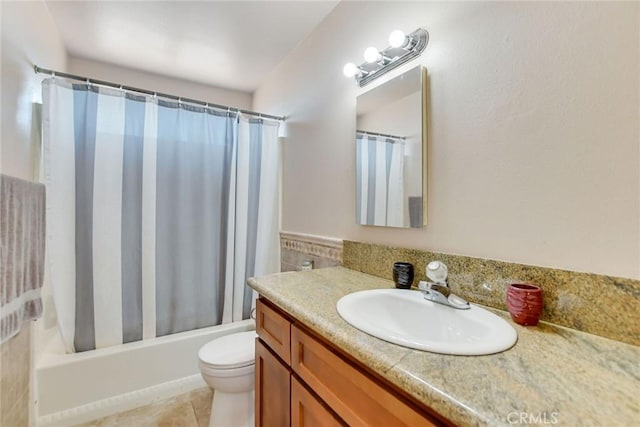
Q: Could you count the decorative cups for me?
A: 2